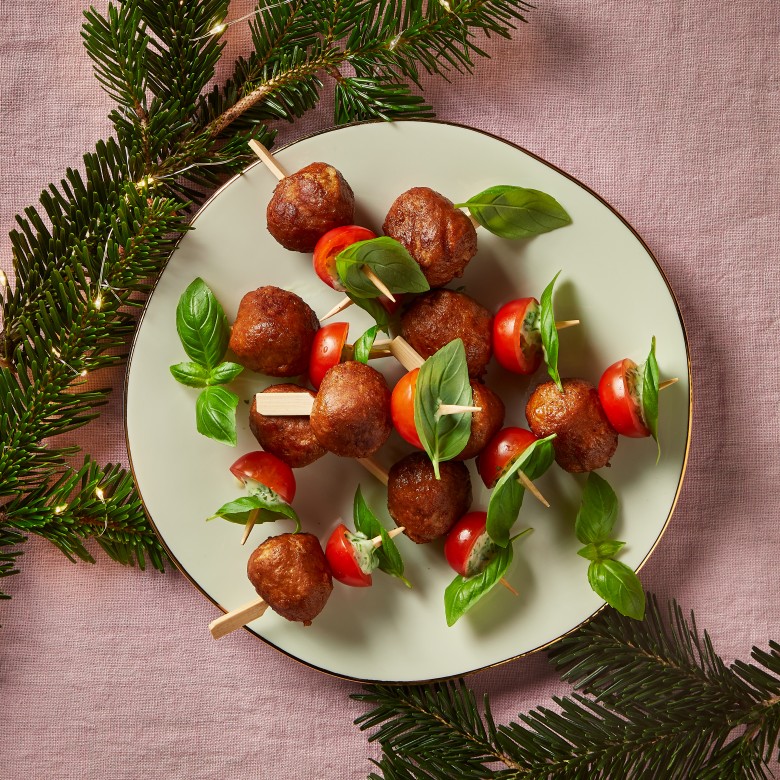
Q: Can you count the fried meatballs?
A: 10